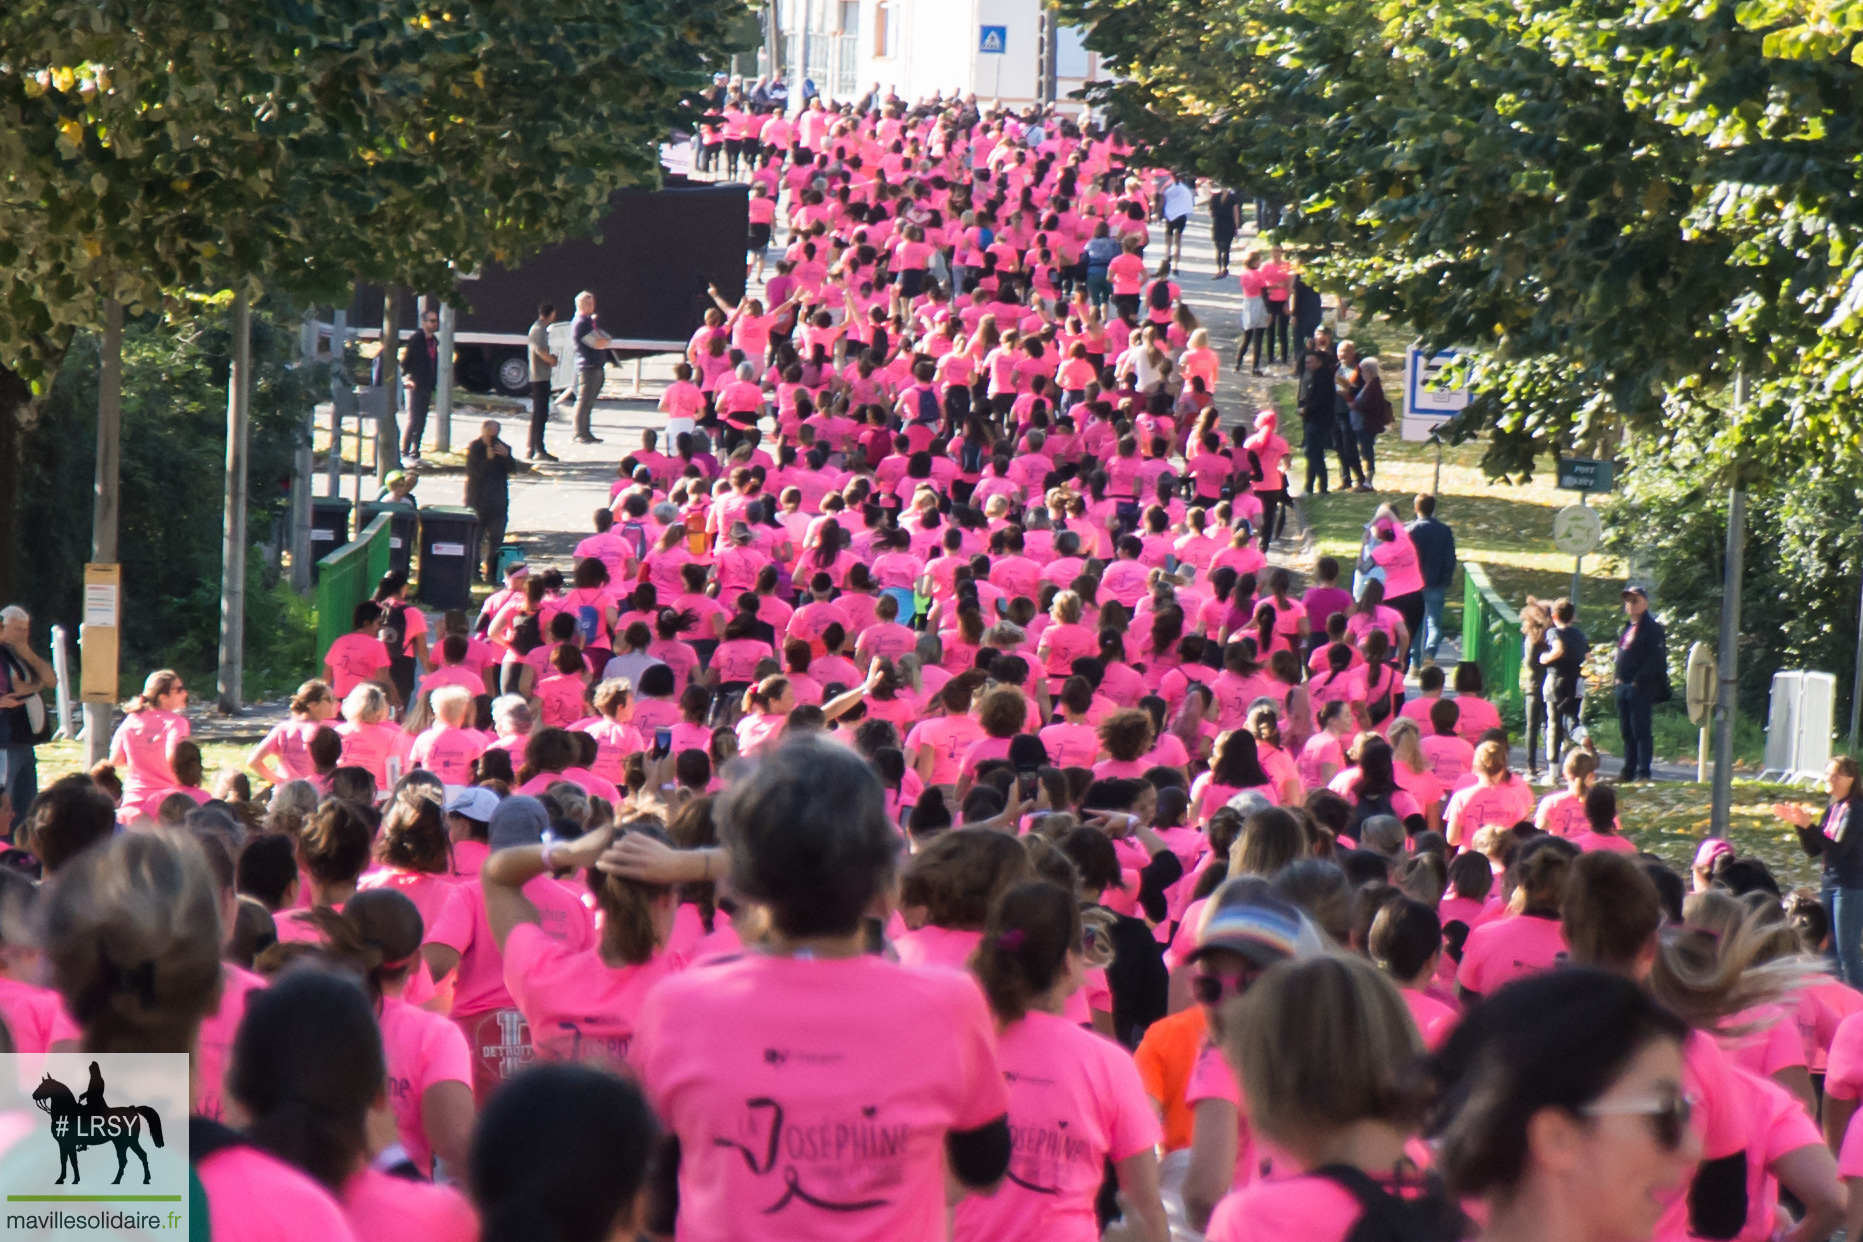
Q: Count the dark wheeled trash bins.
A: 3